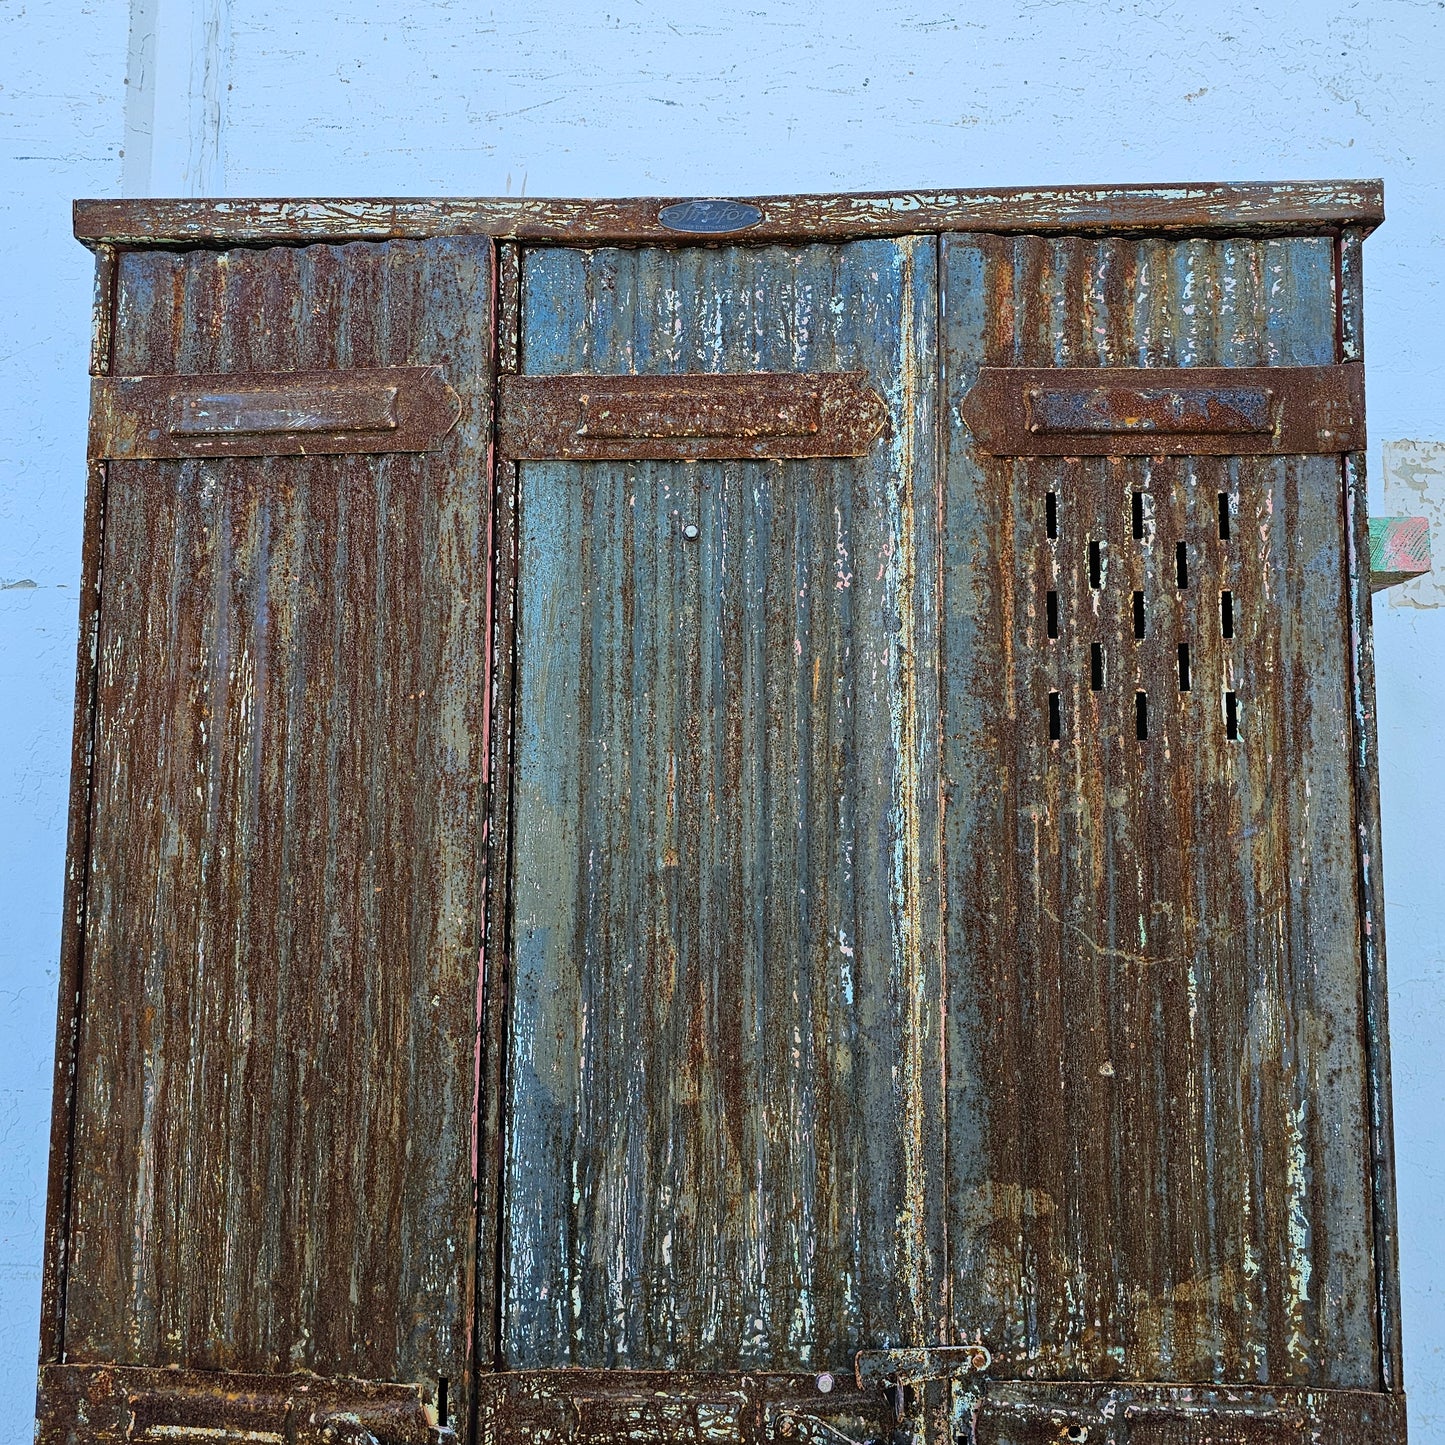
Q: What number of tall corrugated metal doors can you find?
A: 3